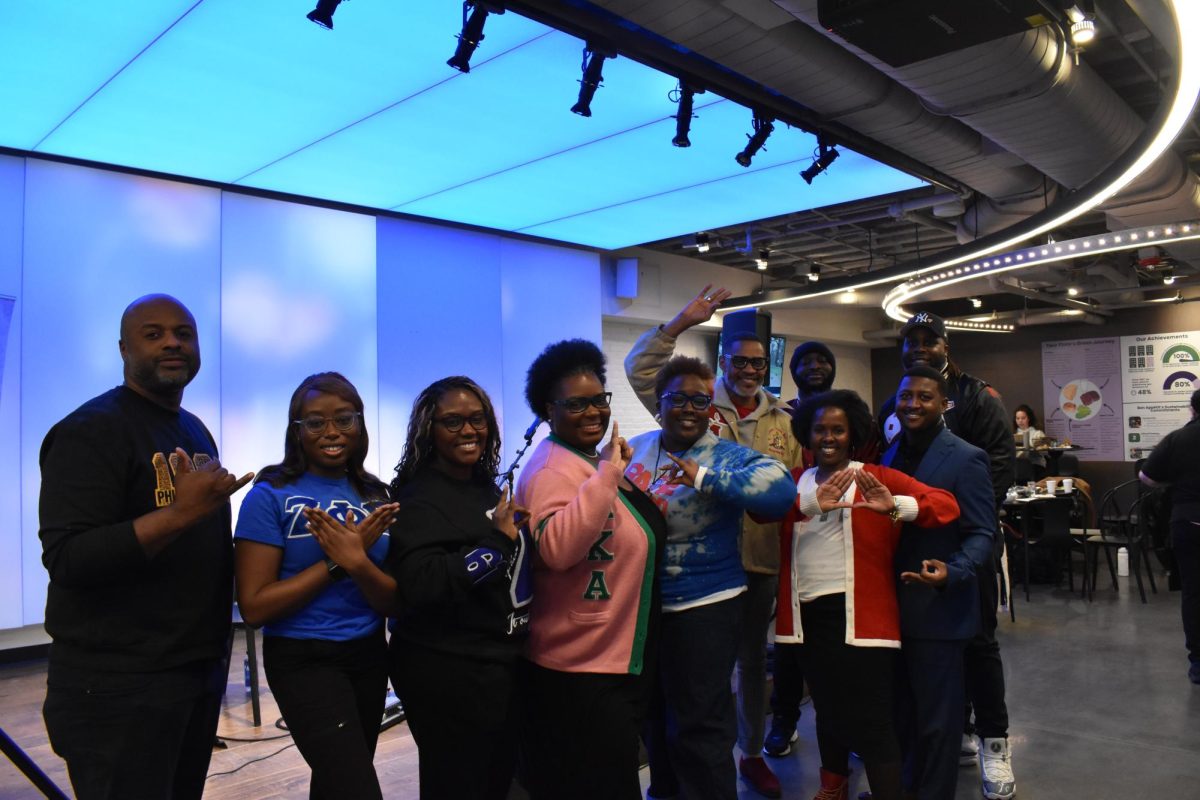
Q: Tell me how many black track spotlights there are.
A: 6